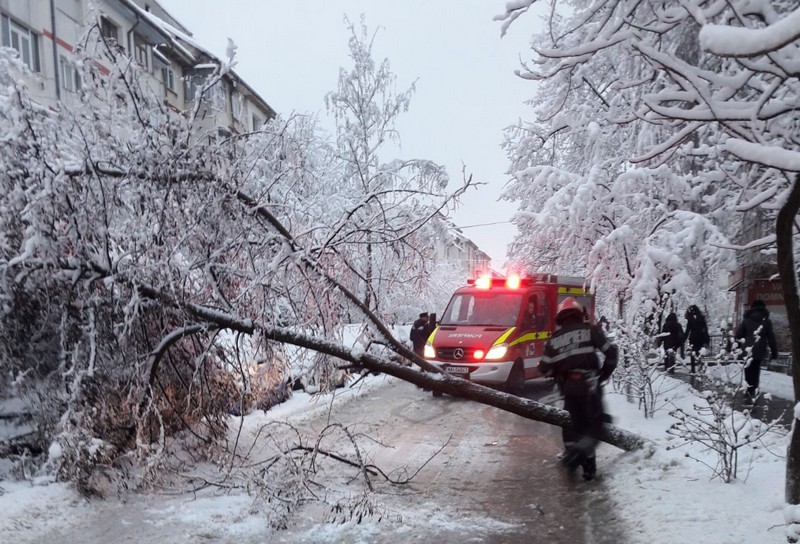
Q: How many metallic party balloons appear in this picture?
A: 0